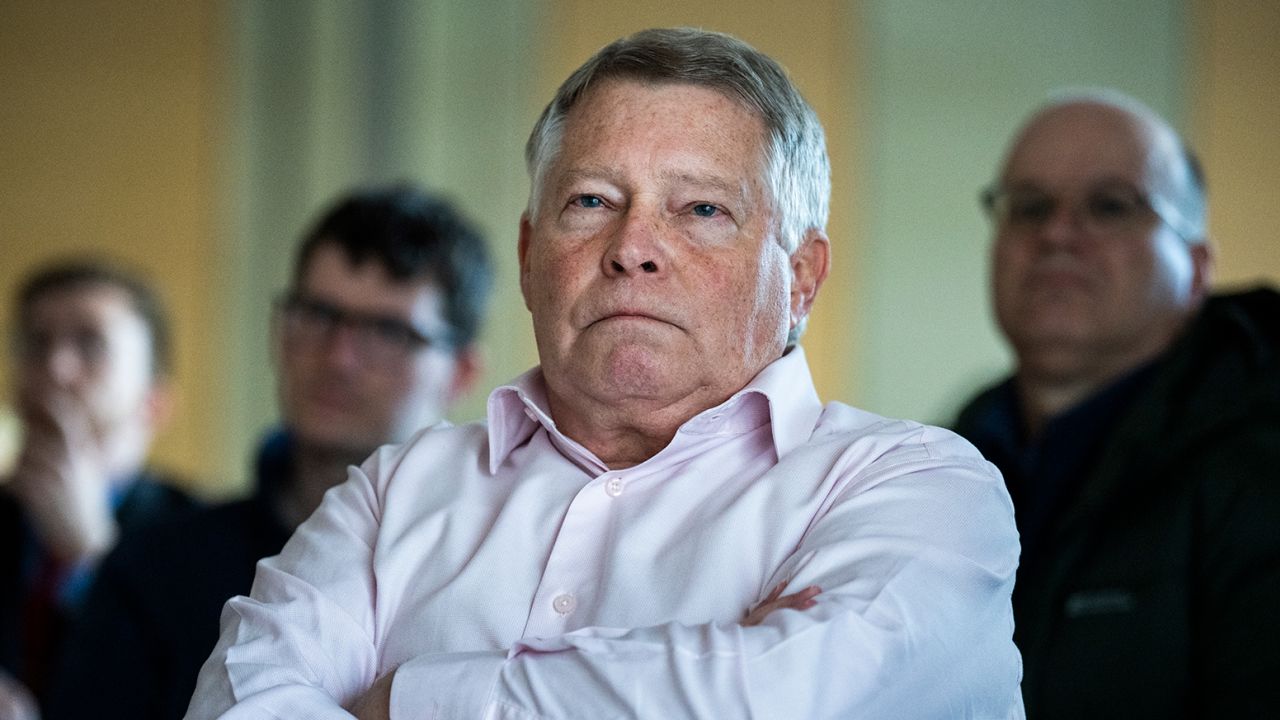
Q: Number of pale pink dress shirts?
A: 1